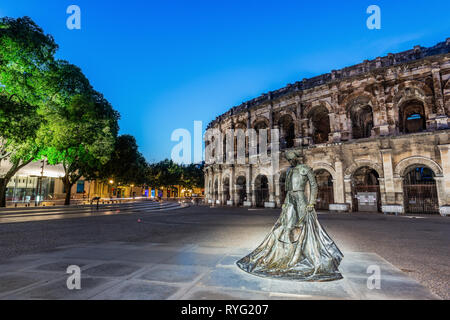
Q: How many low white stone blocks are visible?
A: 8